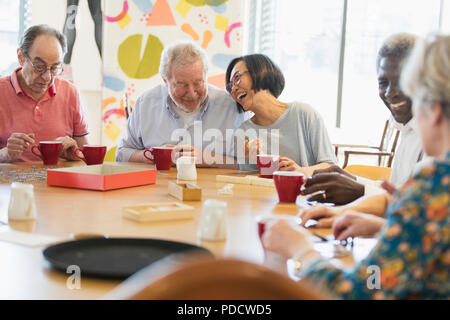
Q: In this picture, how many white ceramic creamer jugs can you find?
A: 3